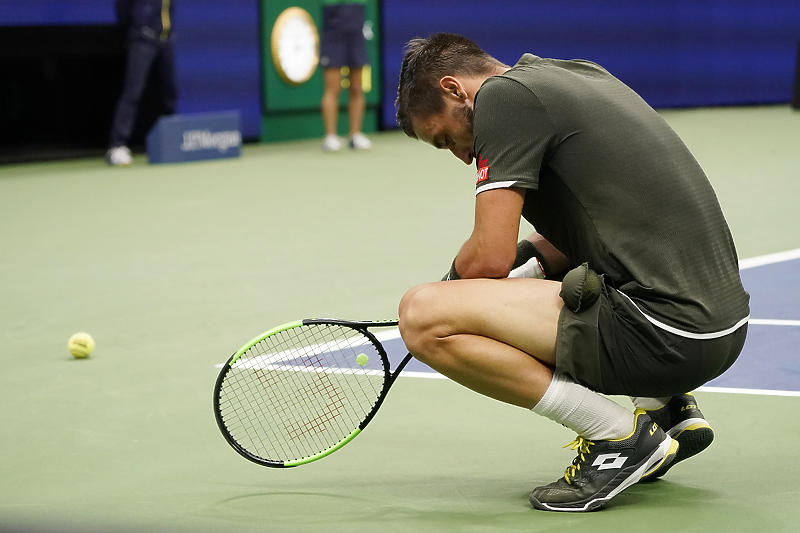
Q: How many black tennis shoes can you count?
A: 2